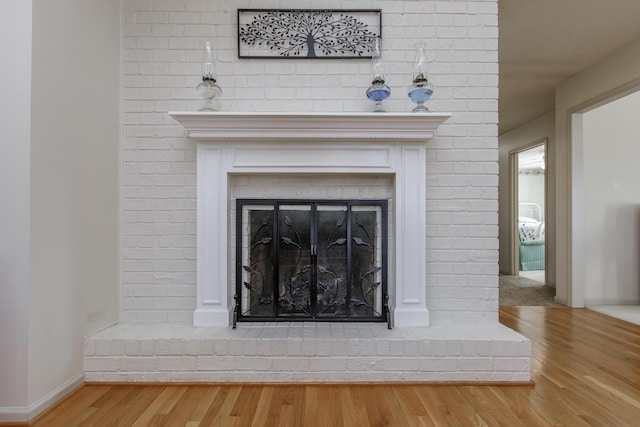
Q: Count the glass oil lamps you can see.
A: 3